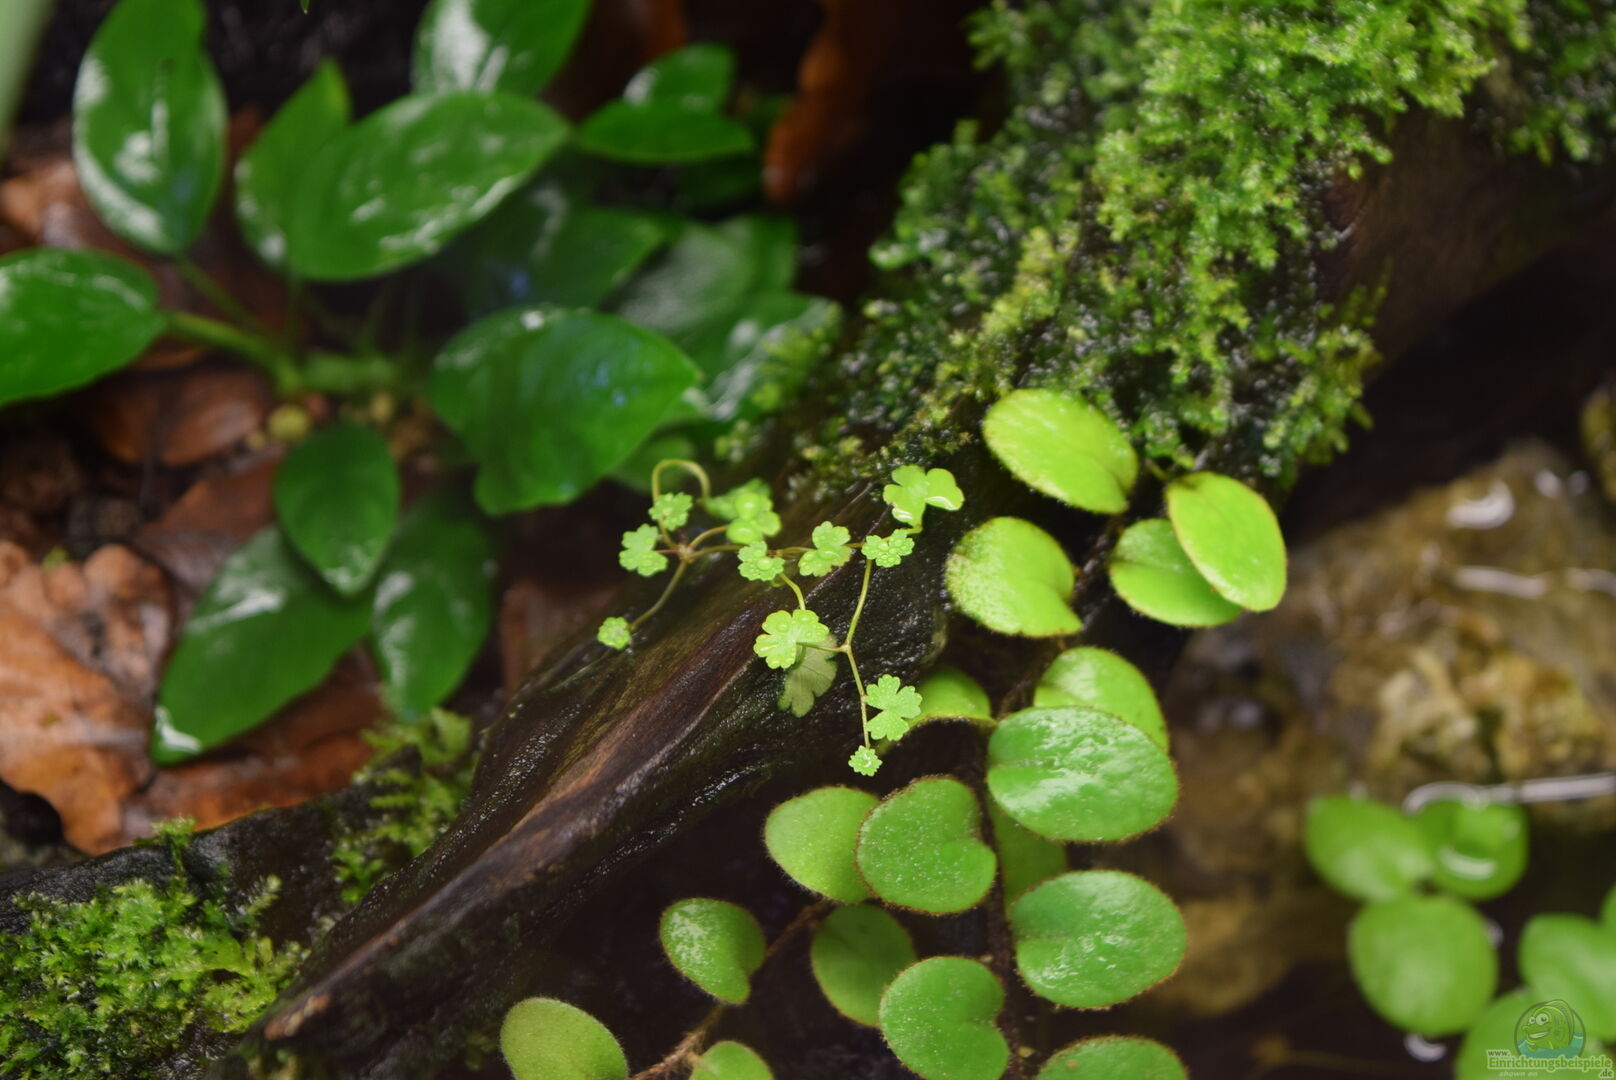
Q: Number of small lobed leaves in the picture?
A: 12